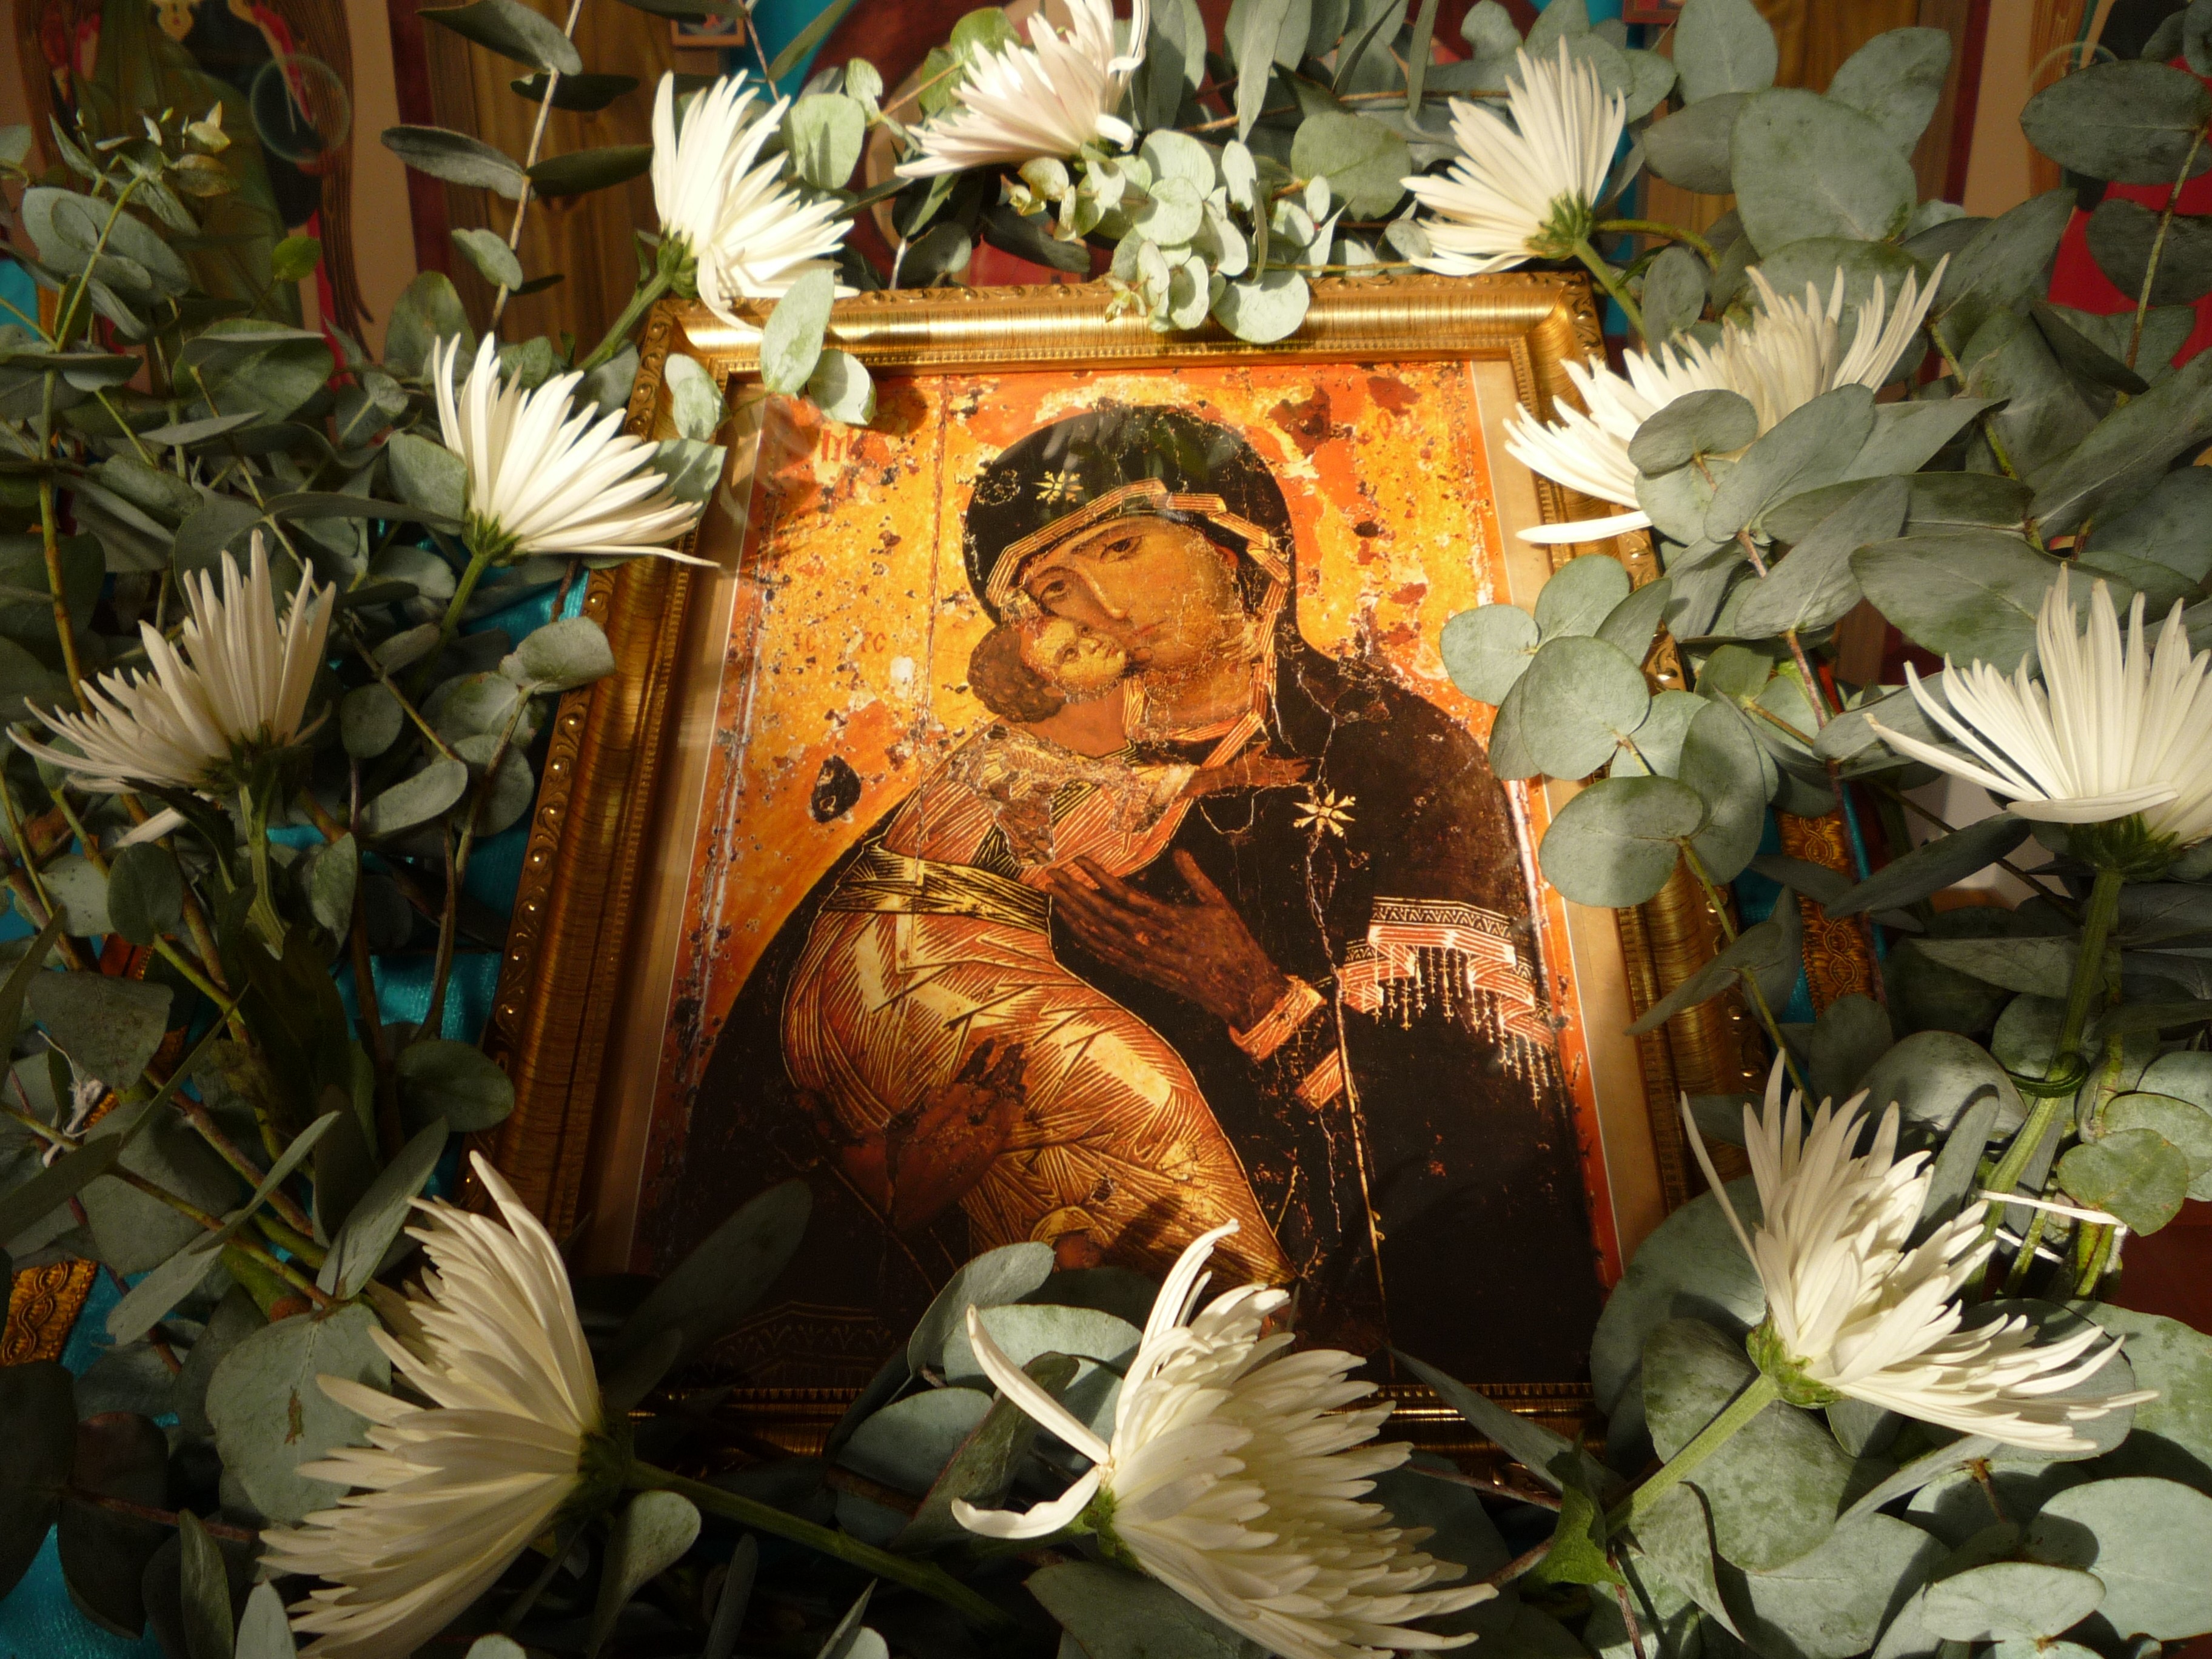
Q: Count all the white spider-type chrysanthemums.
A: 10